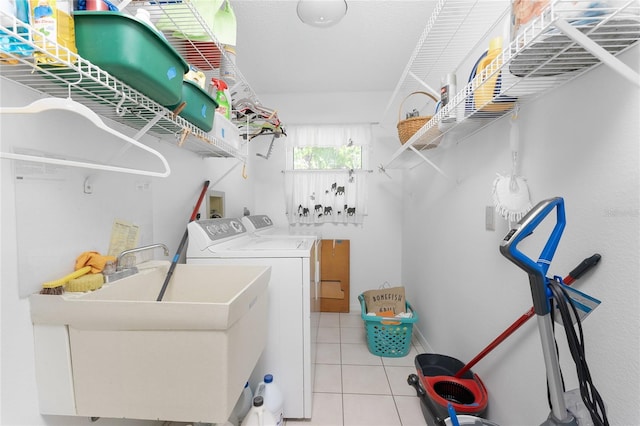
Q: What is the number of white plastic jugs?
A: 3